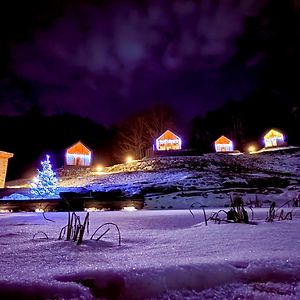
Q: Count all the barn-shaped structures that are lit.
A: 4